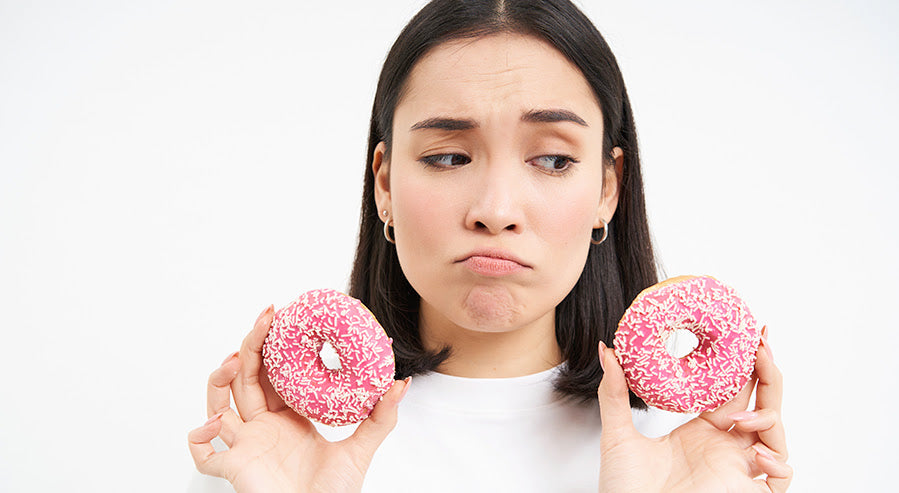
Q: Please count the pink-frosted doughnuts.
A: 2